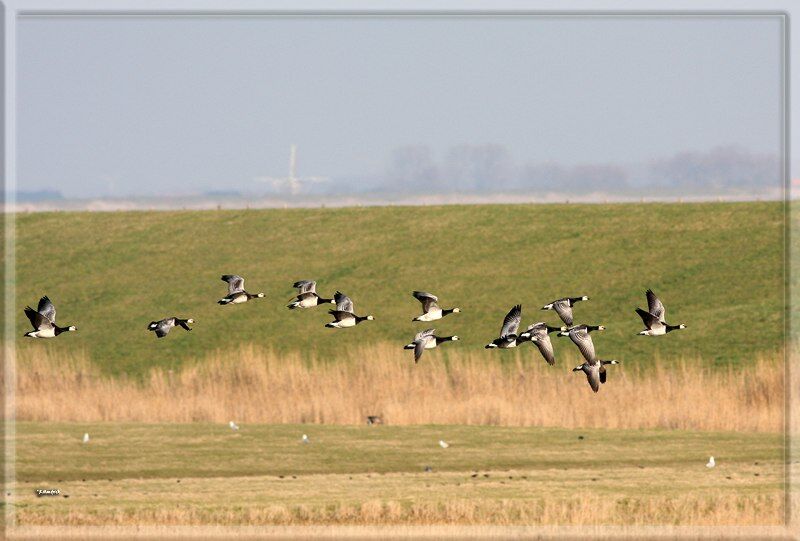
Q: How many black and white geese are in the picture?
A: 13